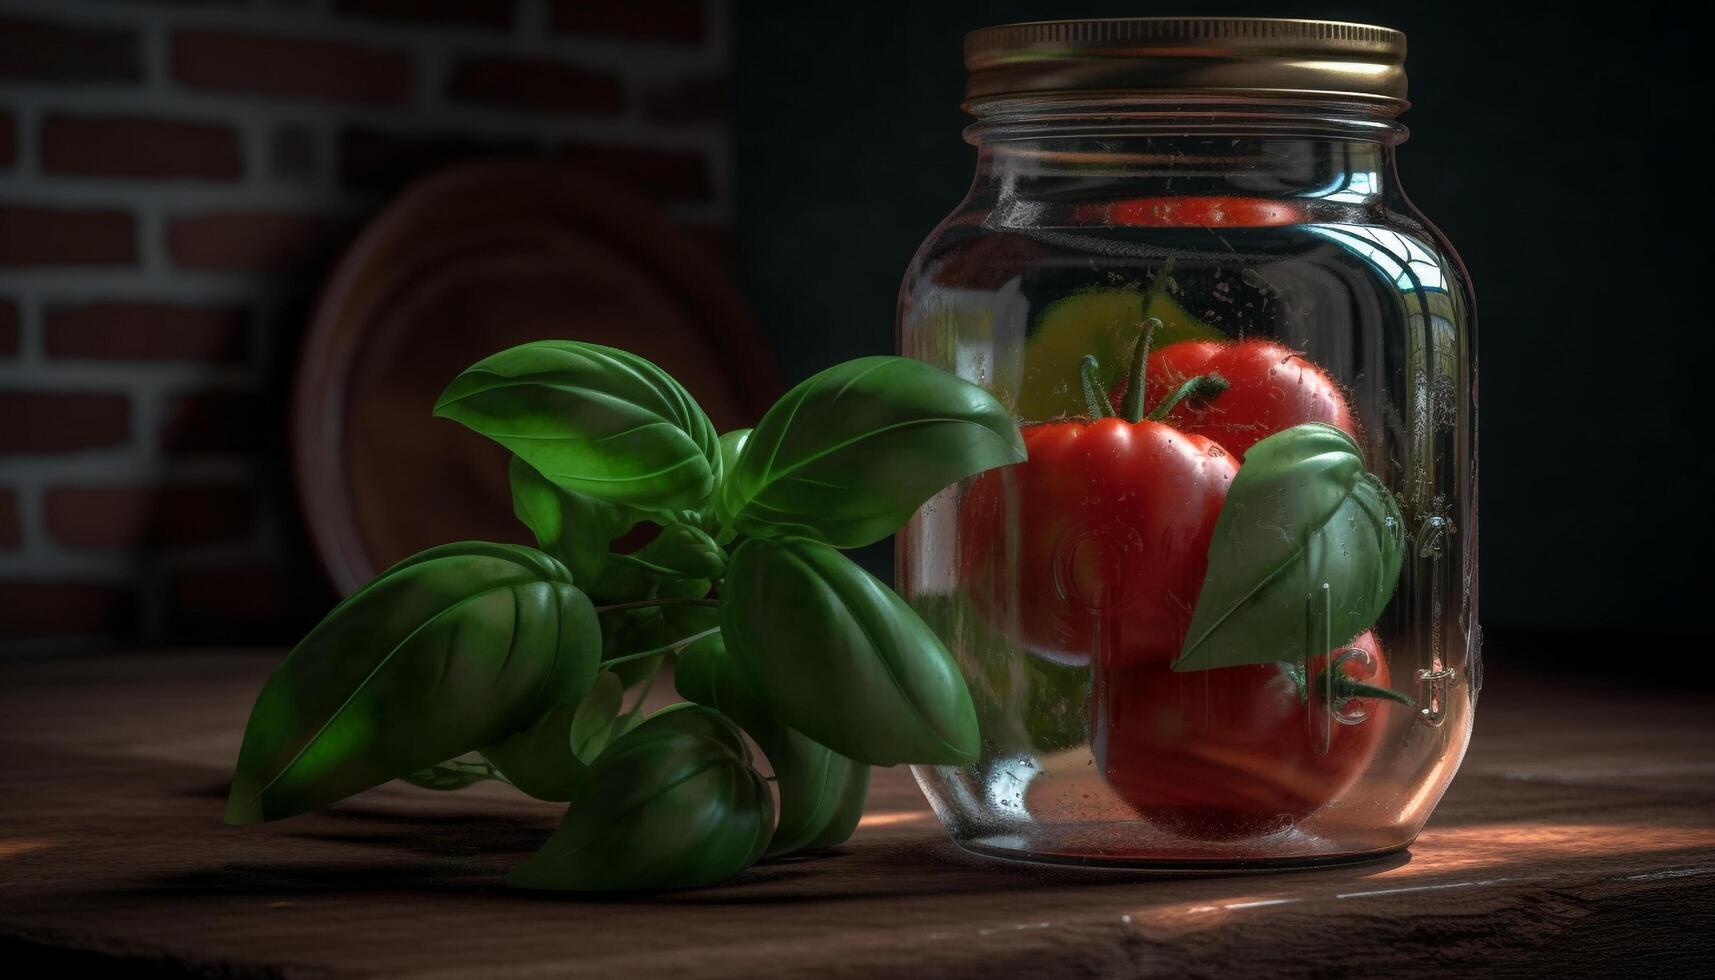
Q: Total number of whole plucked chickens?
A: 0